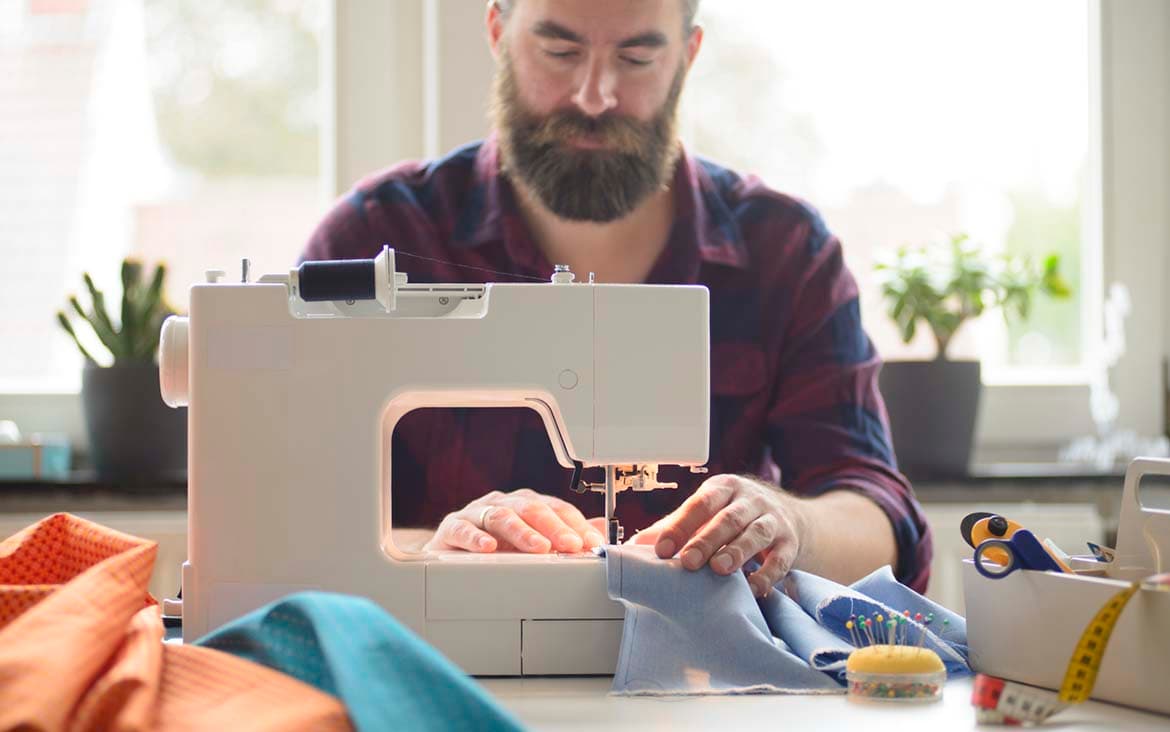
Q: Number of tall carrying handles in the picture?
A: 1